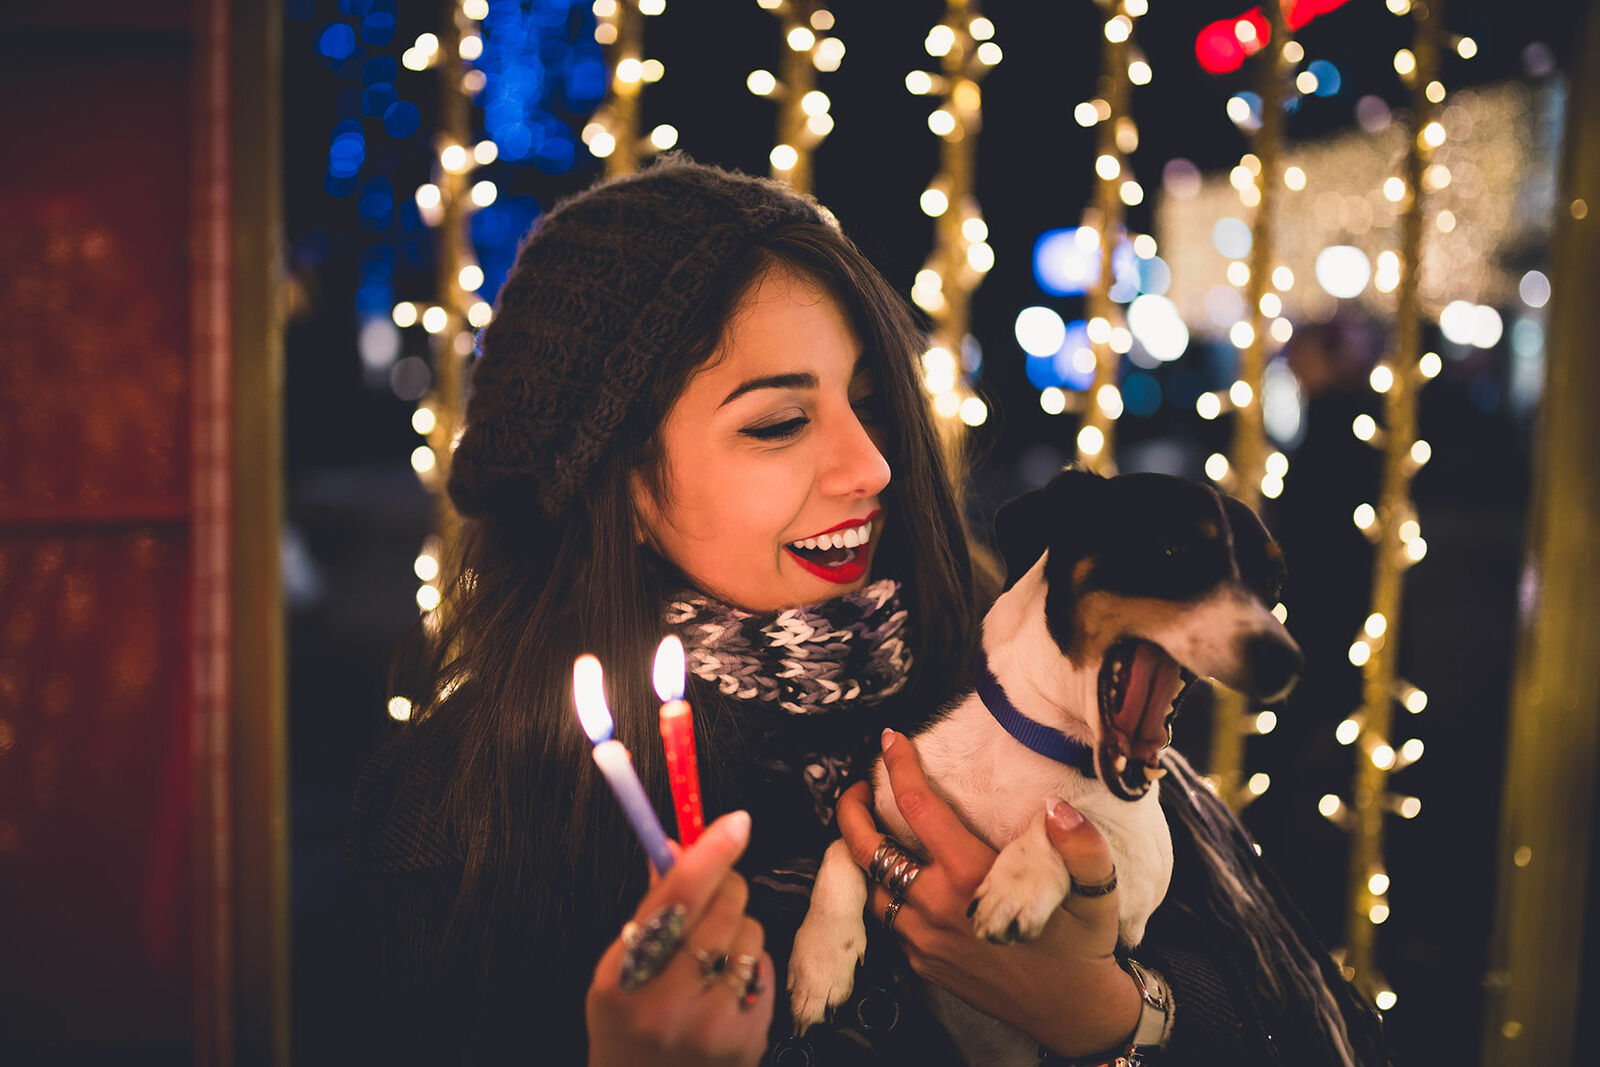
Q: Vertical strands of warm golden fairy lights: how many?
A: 7